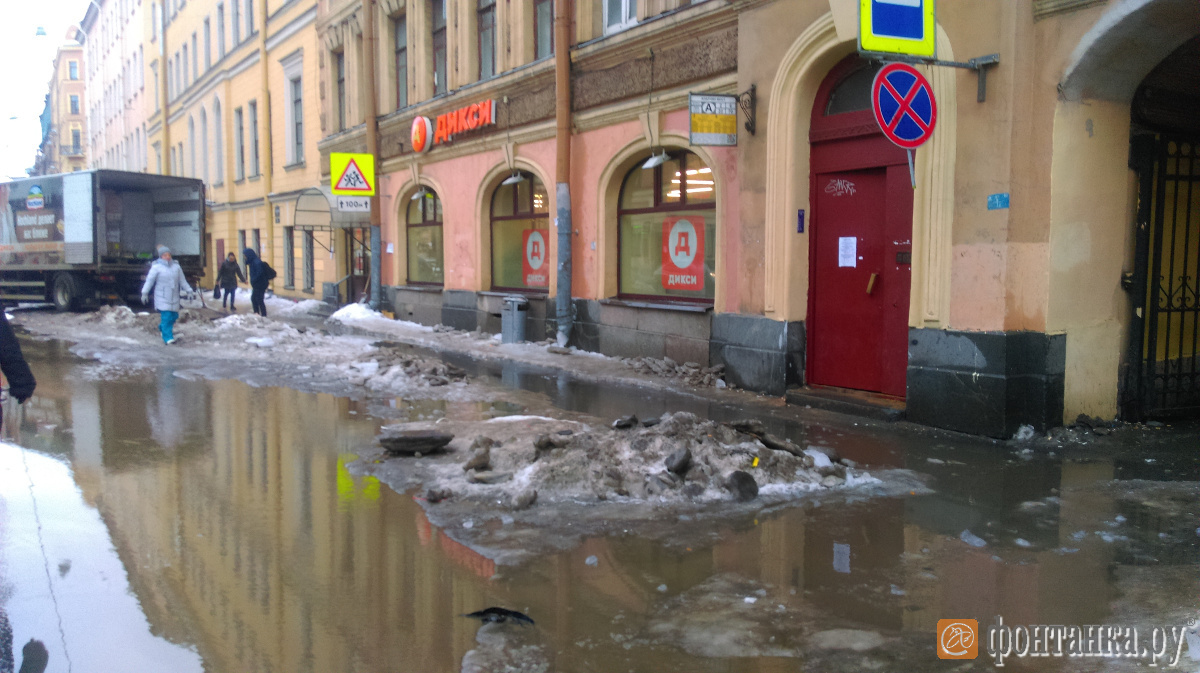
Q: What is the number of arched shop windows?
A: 3